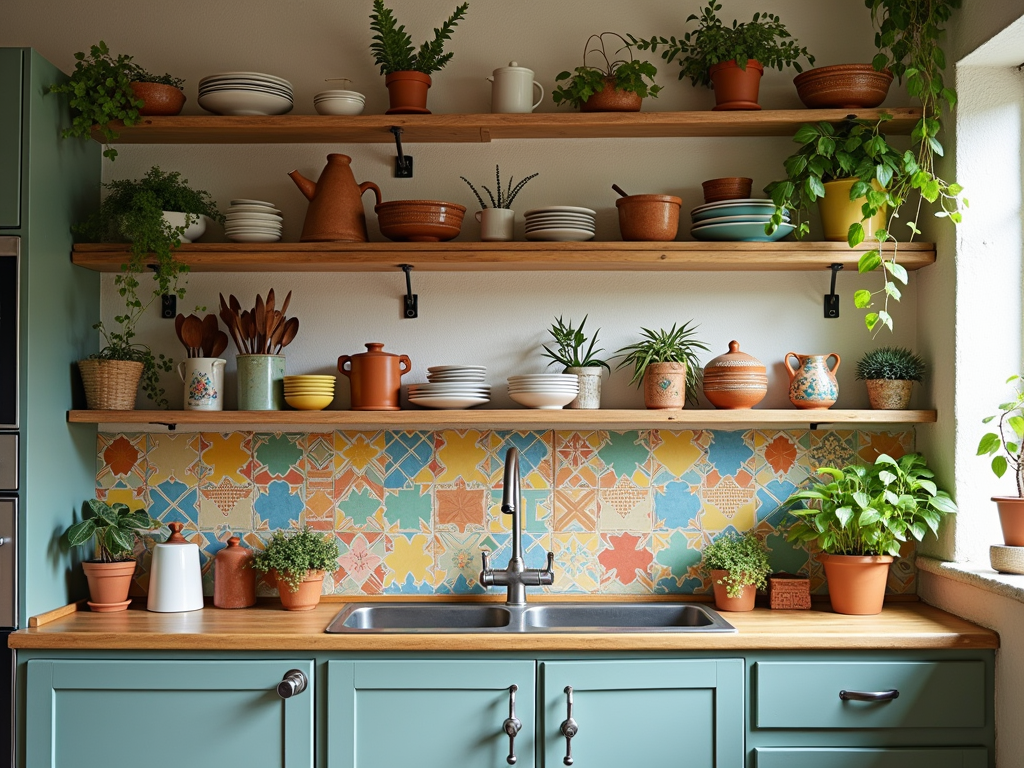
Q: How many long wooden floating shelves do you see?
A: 3